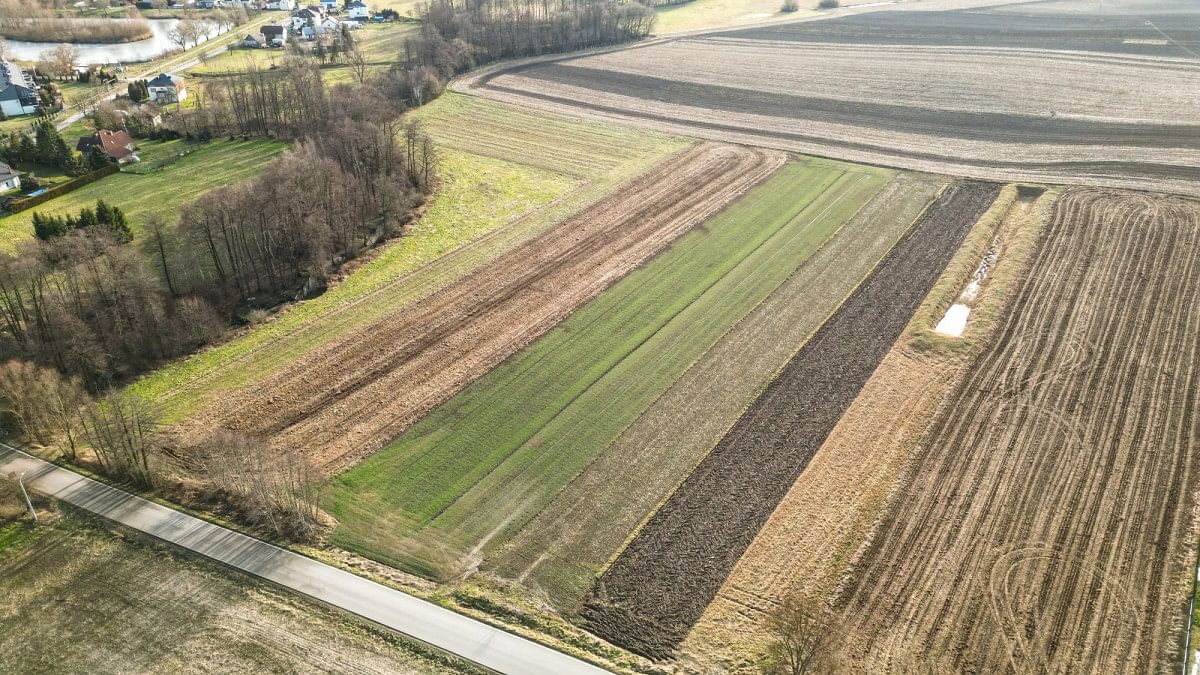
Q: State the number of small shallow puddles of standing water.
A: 1